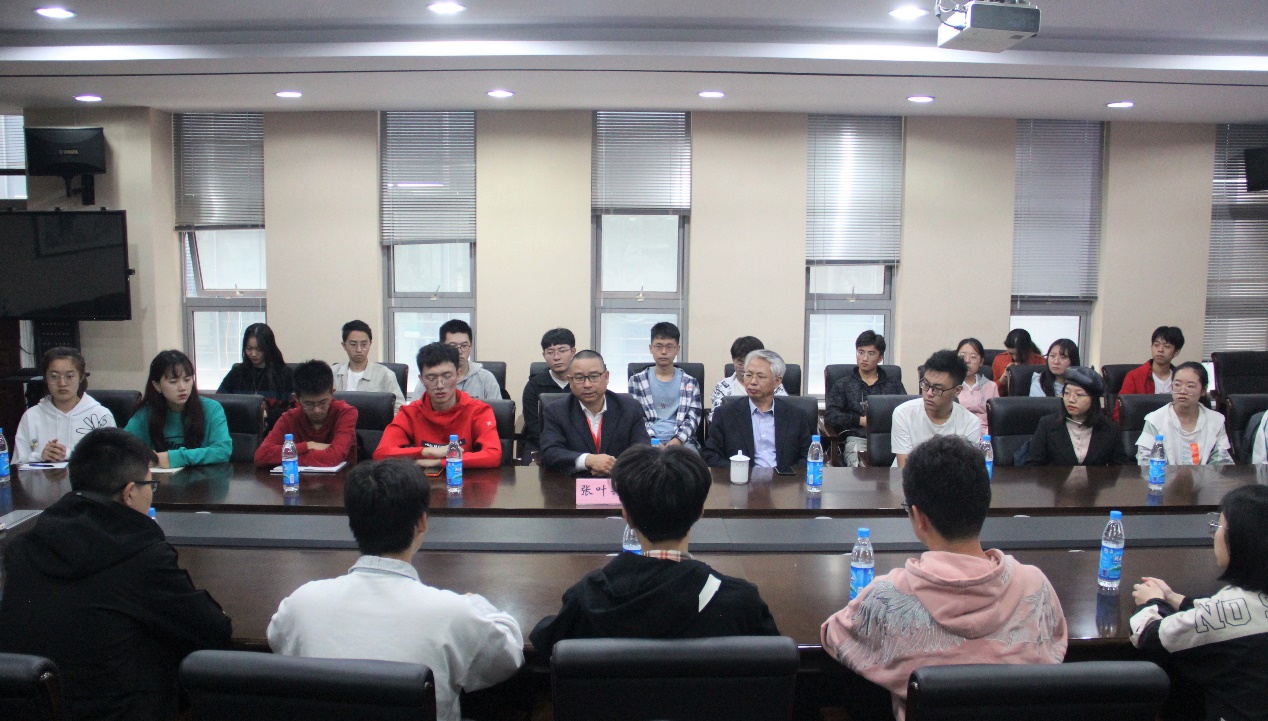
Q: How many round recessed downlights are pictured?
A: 9